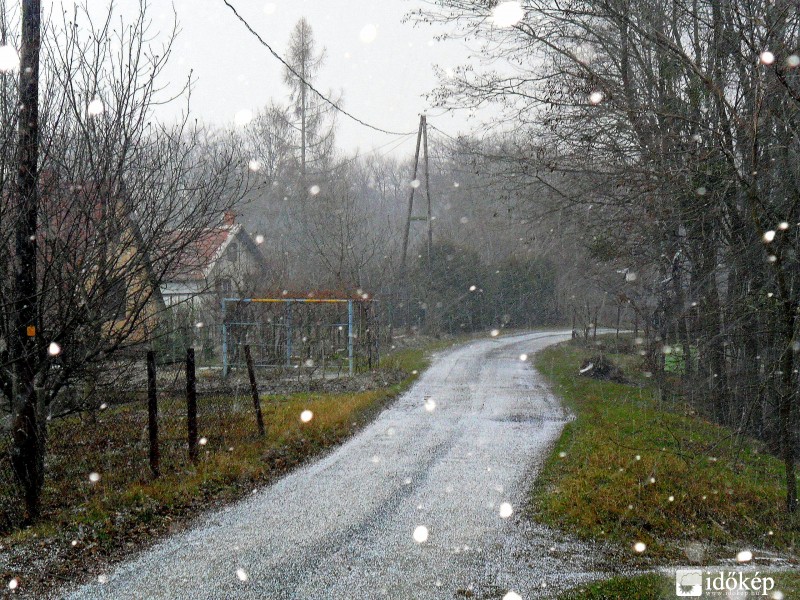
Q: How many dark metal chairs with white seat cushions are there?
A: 0